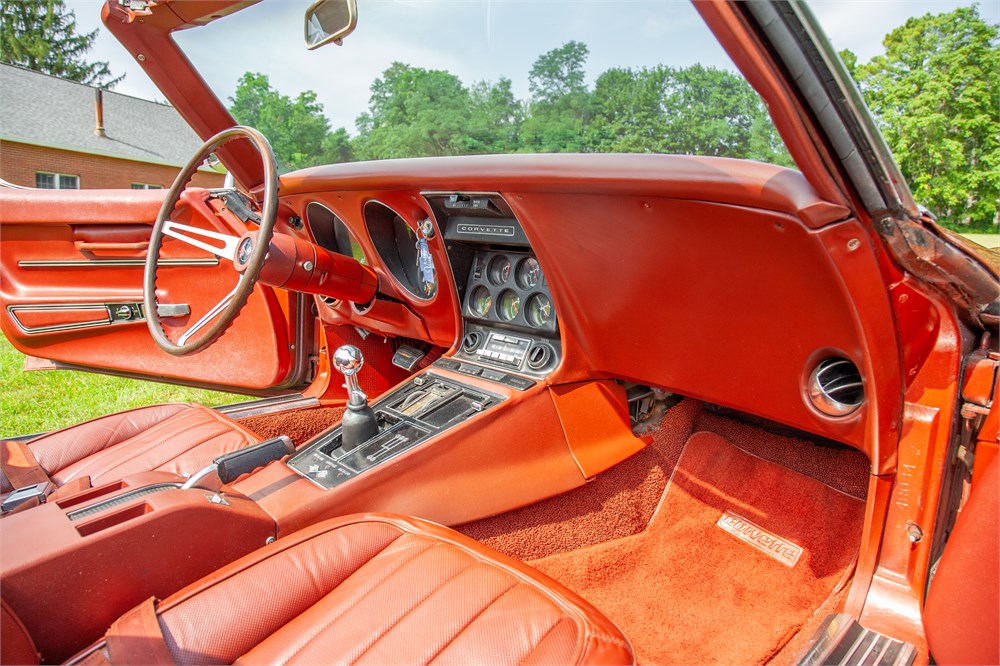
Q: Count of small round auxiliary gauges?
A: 5